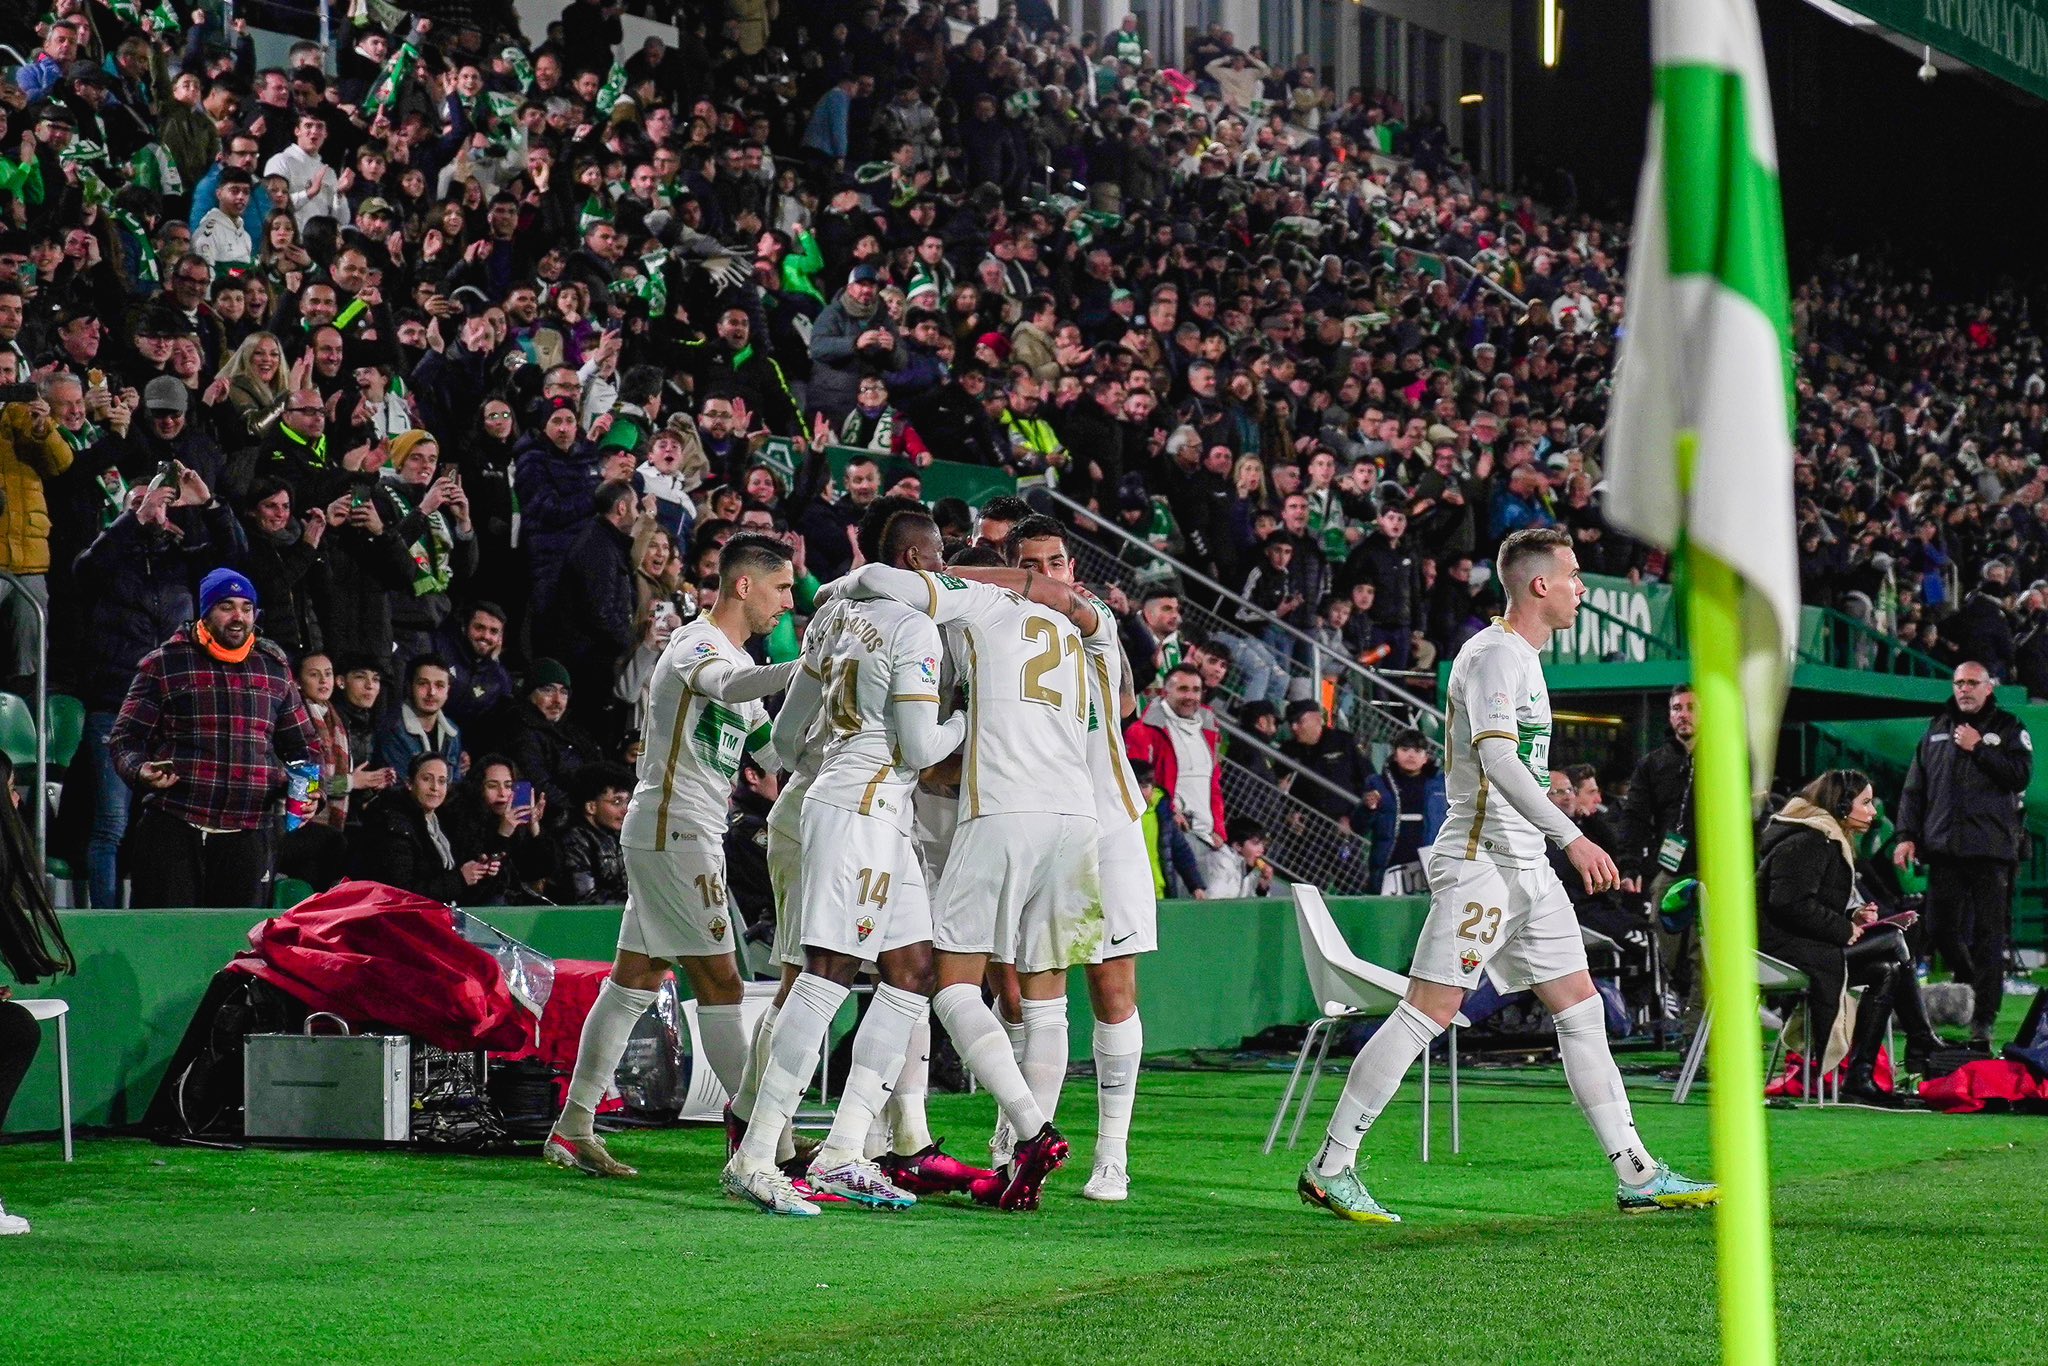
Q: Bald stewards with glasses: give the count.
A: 1